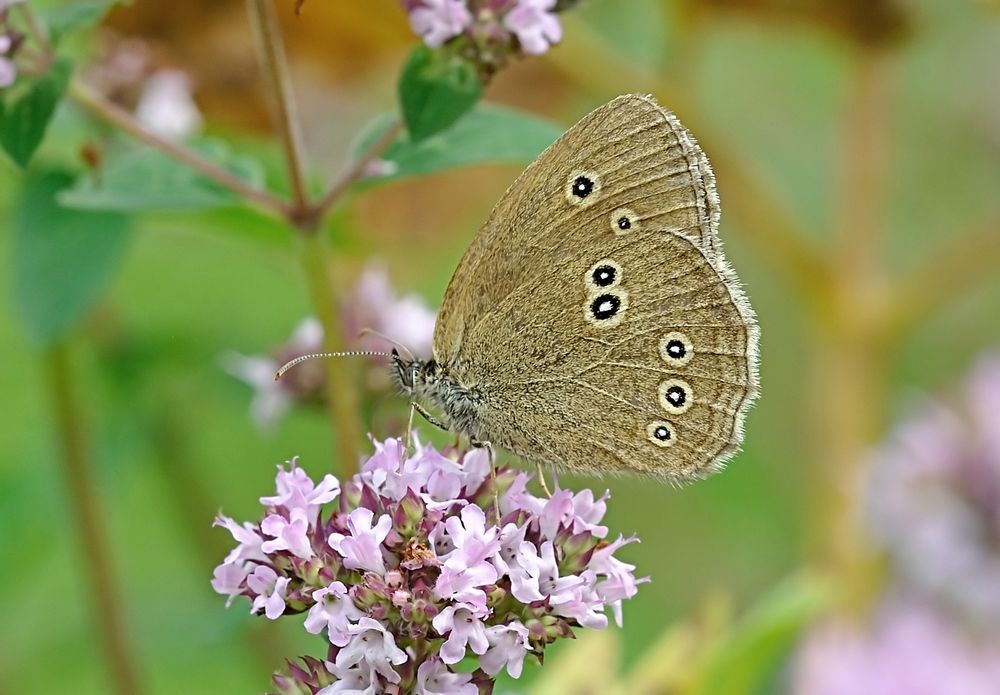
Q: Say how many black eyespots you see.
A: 7